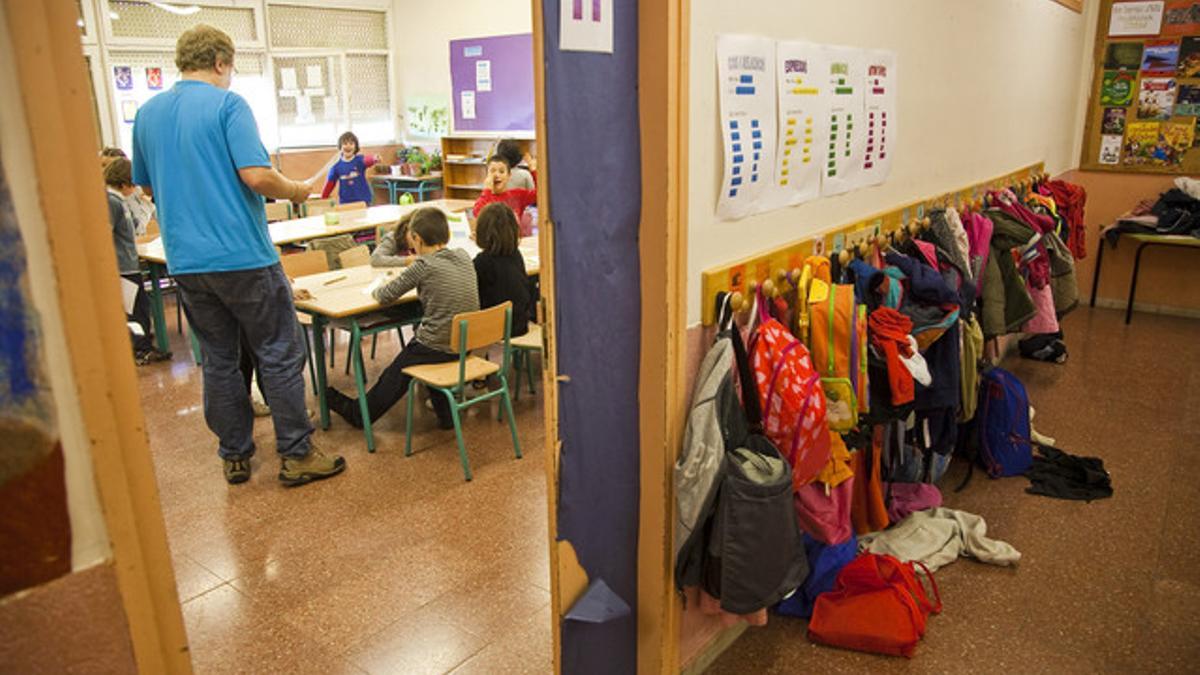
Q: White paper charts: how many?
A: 4